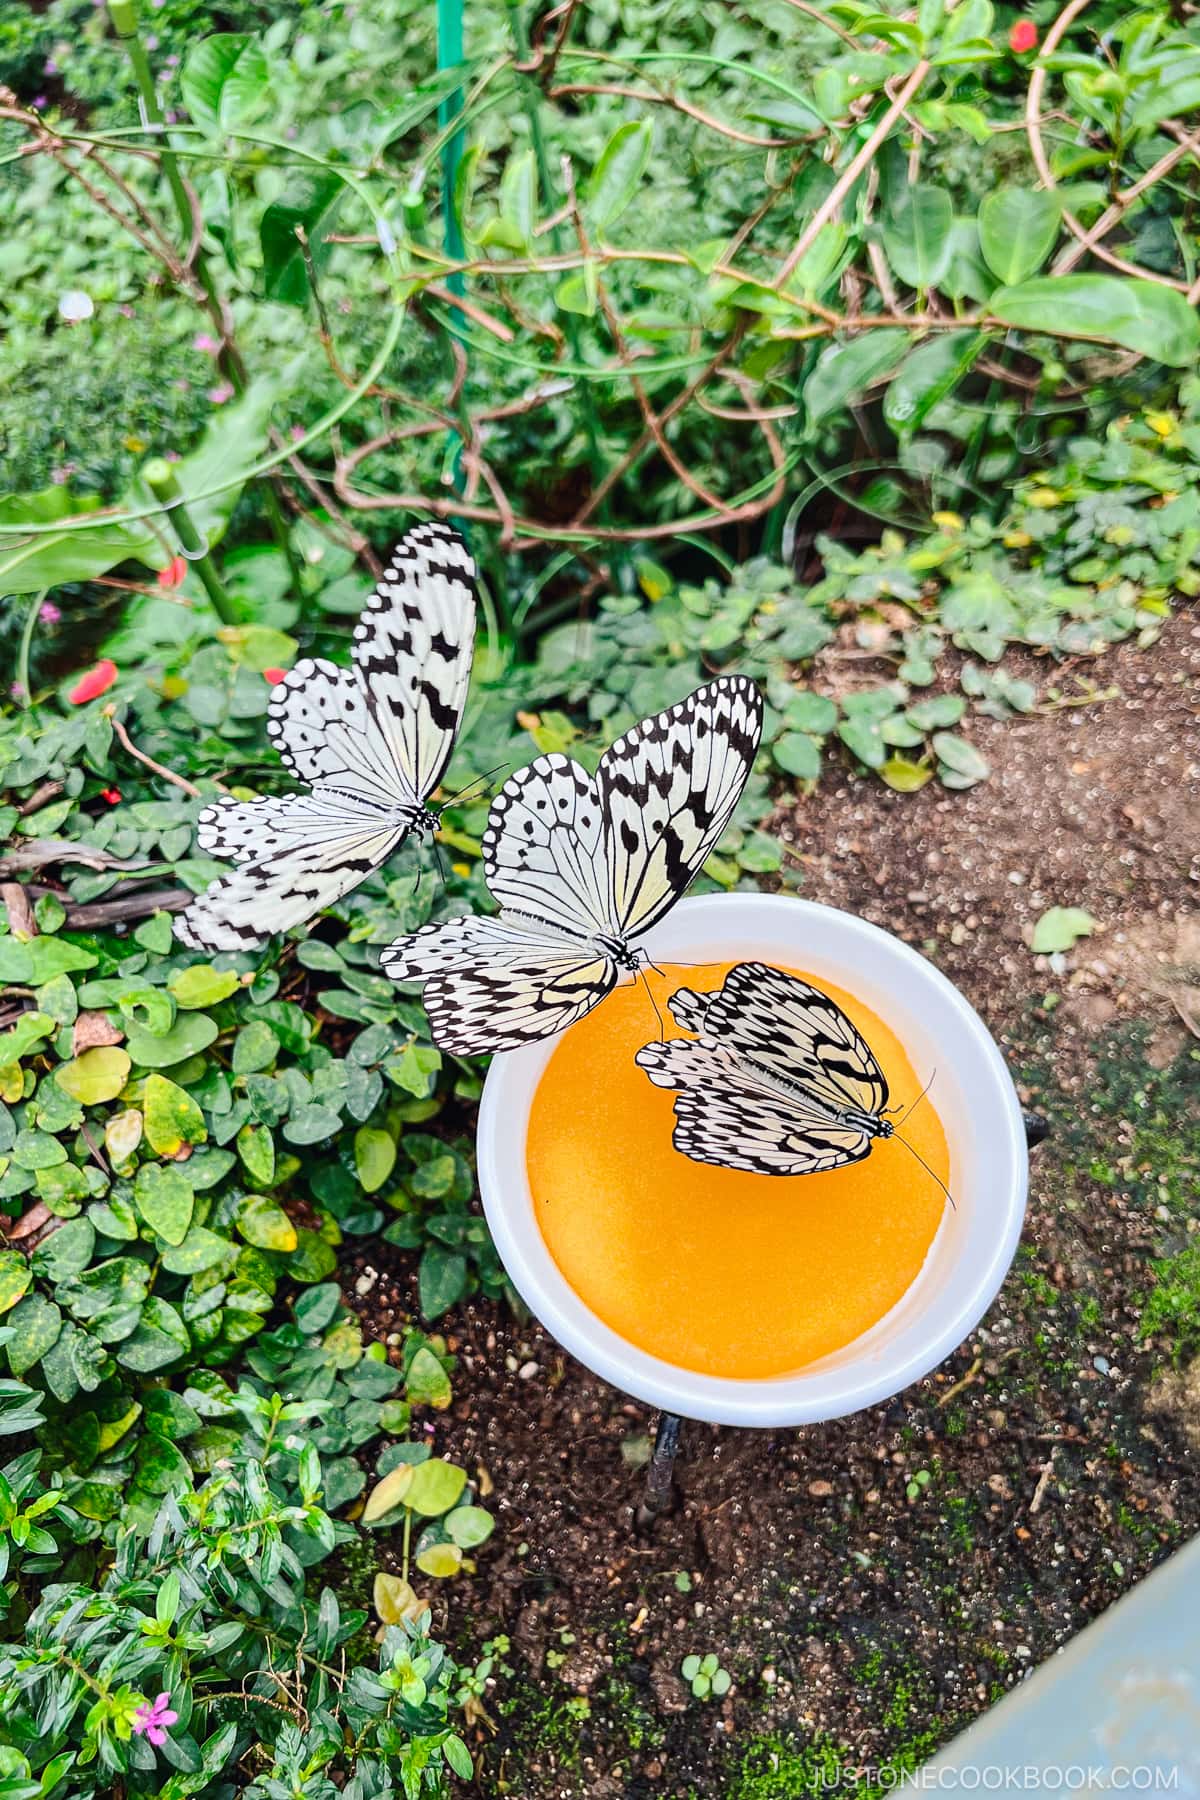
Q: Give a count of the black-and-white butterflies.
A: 3